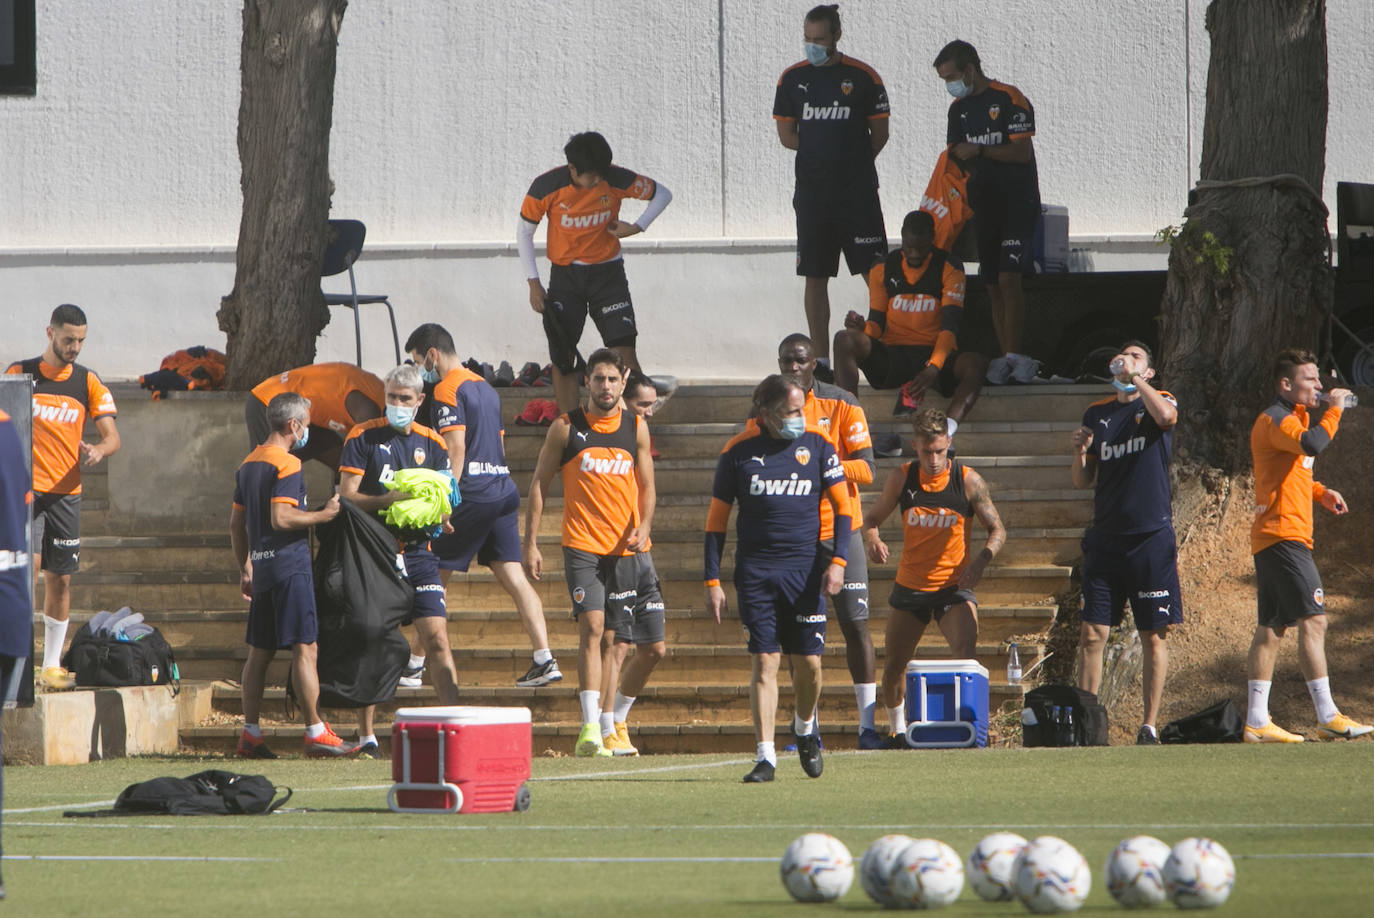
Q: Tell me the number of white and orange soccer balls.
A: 7